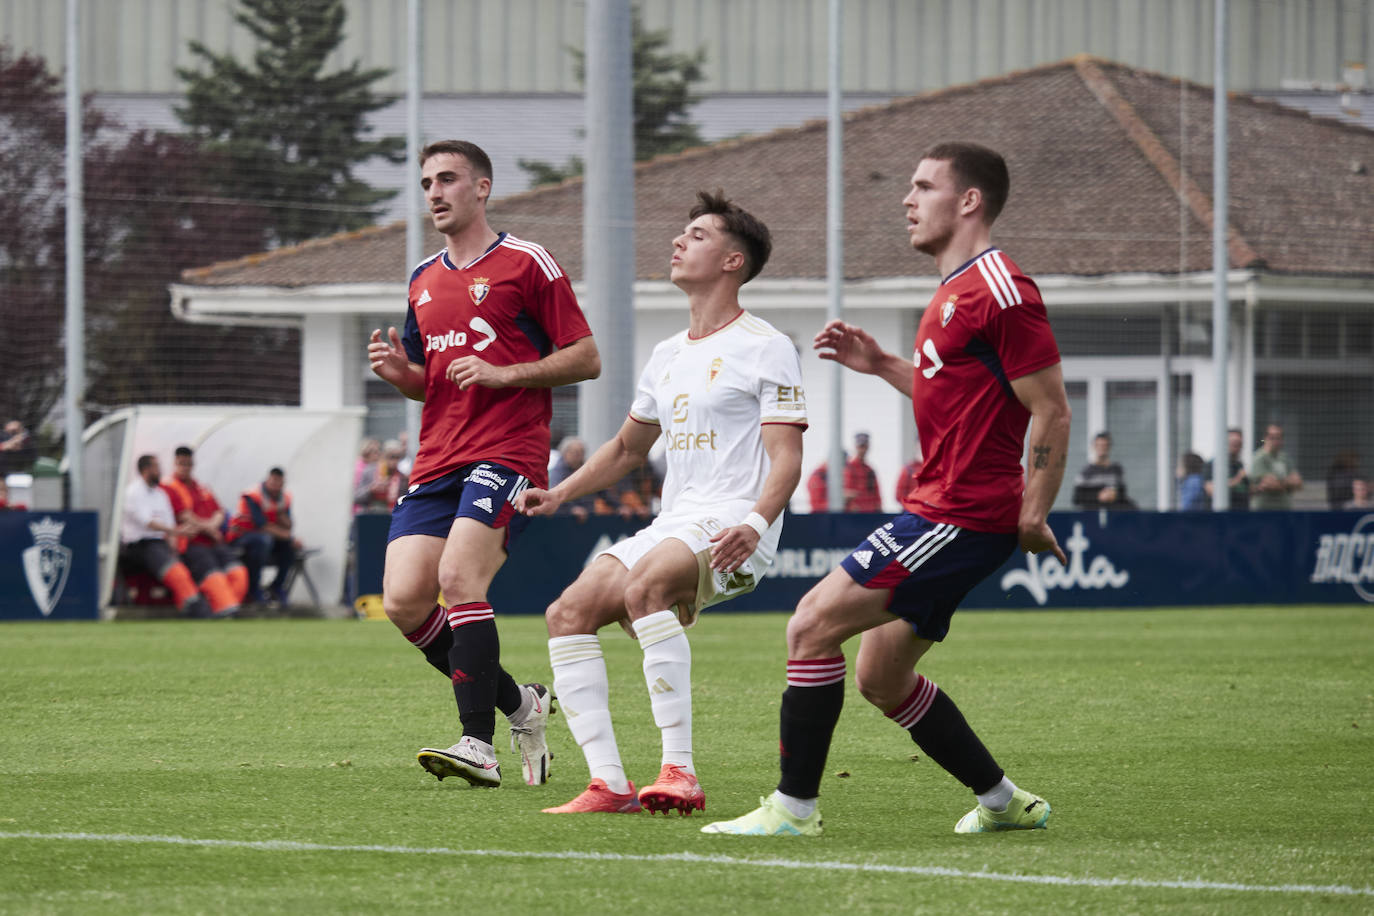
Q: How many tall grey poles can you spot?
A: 5